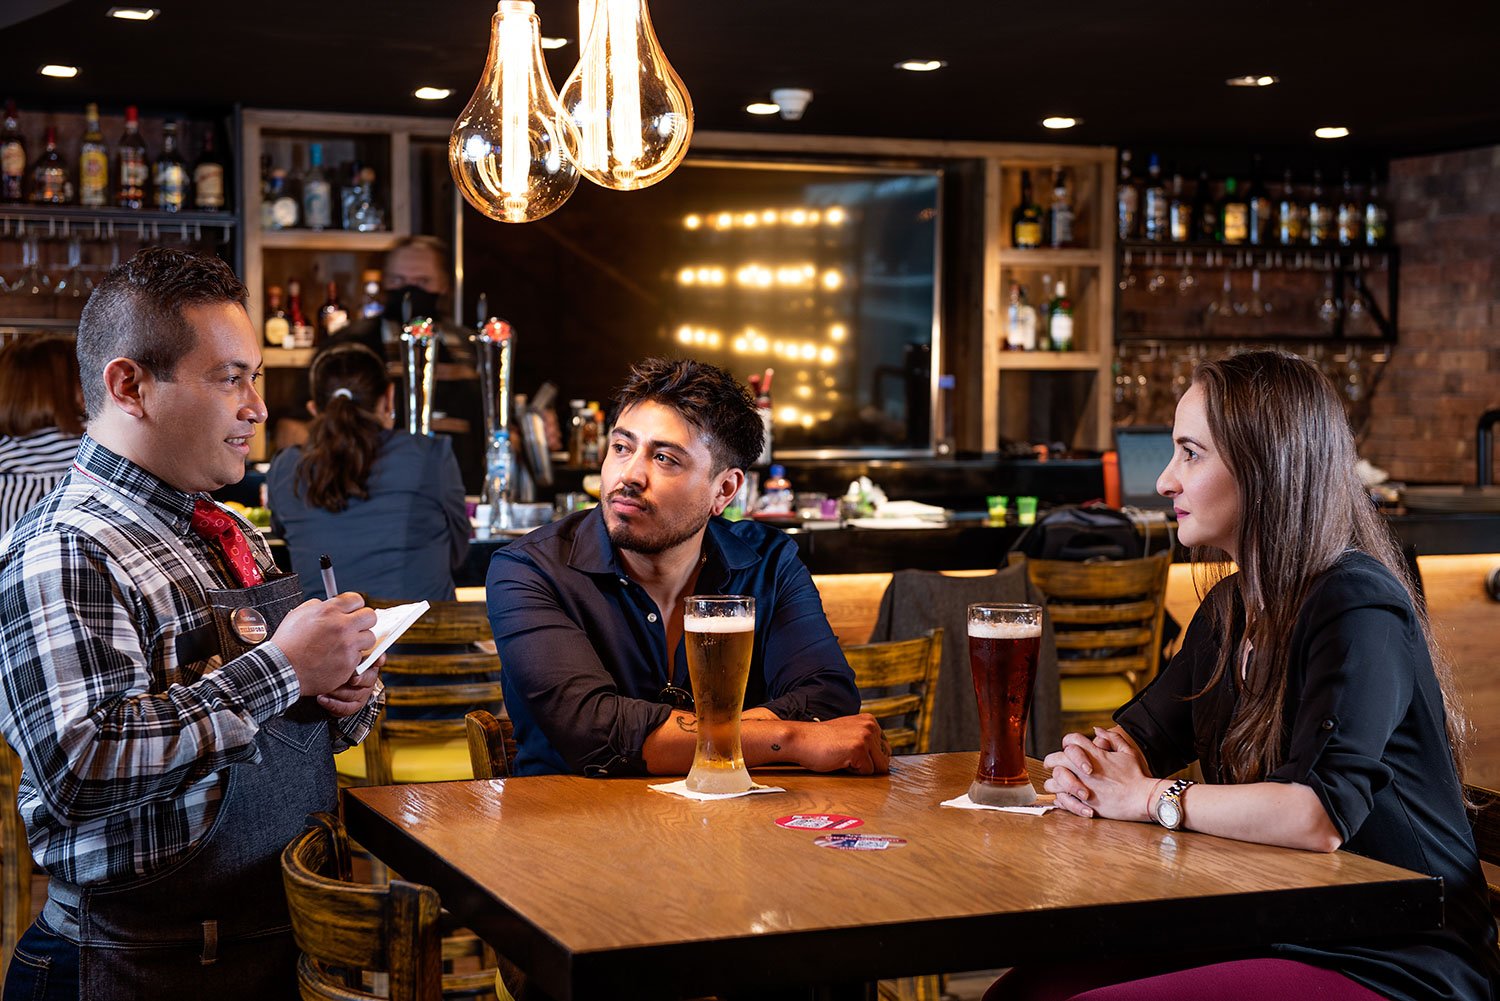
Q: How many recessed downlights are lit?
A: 9